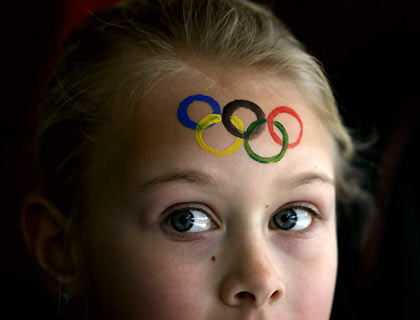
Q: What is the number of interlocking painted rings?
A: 5